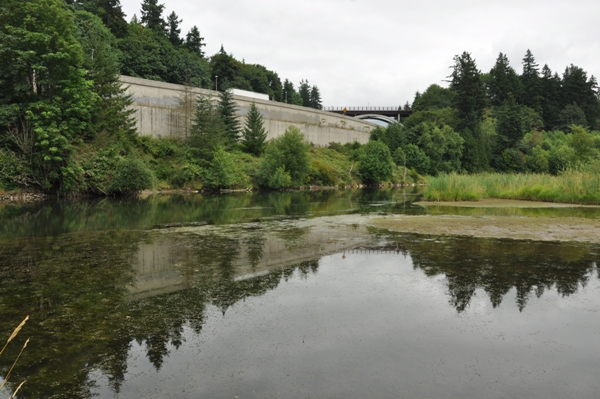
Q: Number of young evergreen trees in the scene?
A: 3